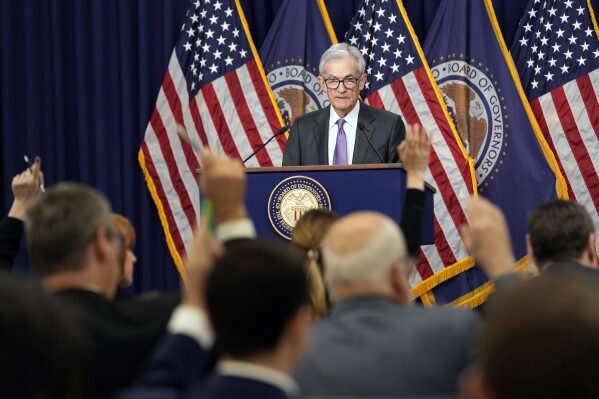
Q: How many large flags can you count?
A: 5